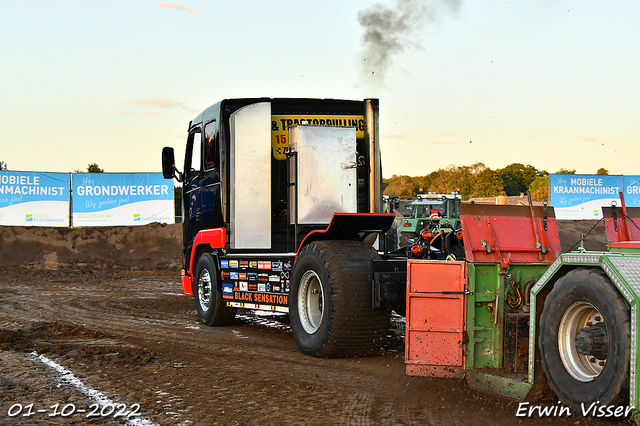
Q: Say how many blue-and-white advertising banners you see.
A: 4